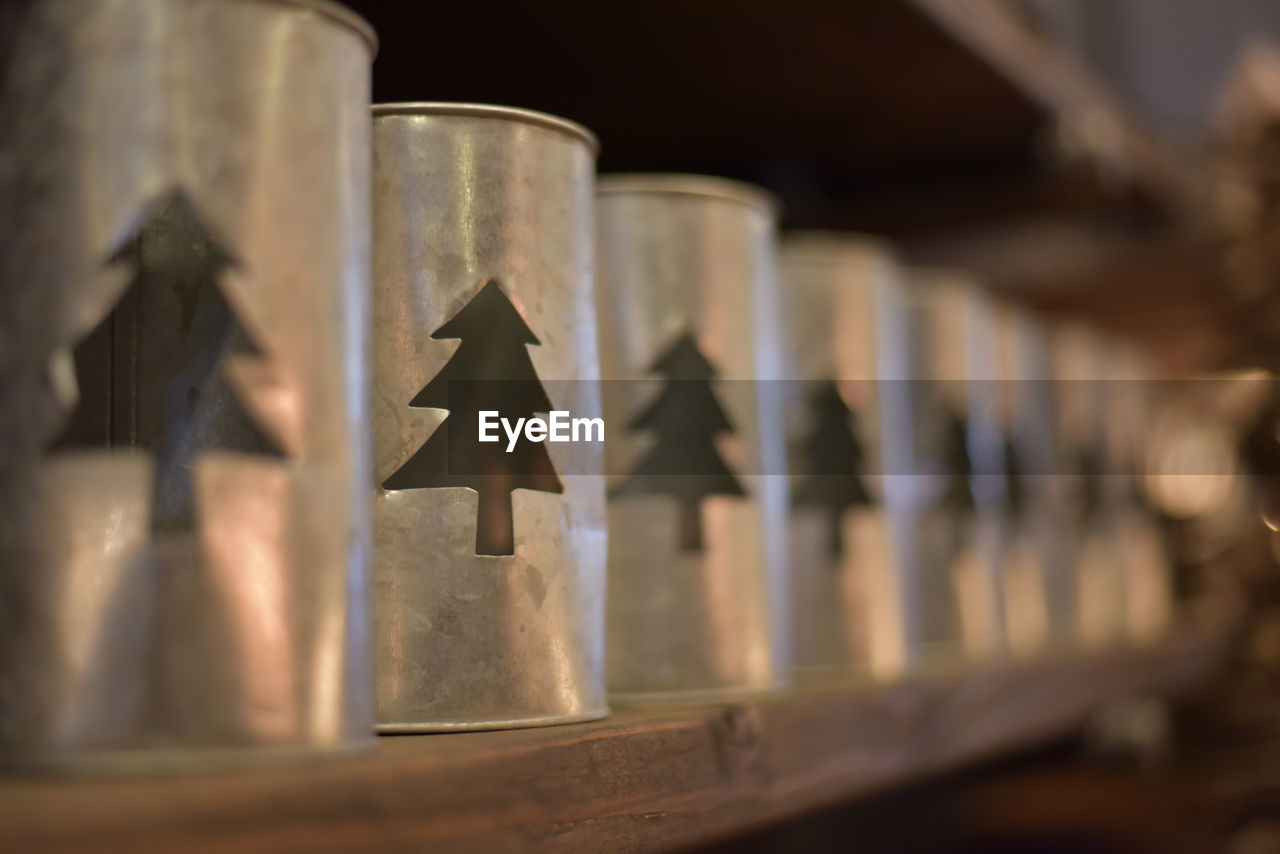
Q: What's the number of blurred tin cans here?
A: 7